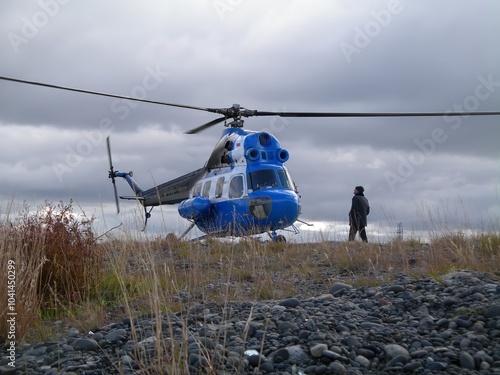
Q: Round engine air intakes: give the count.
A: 3